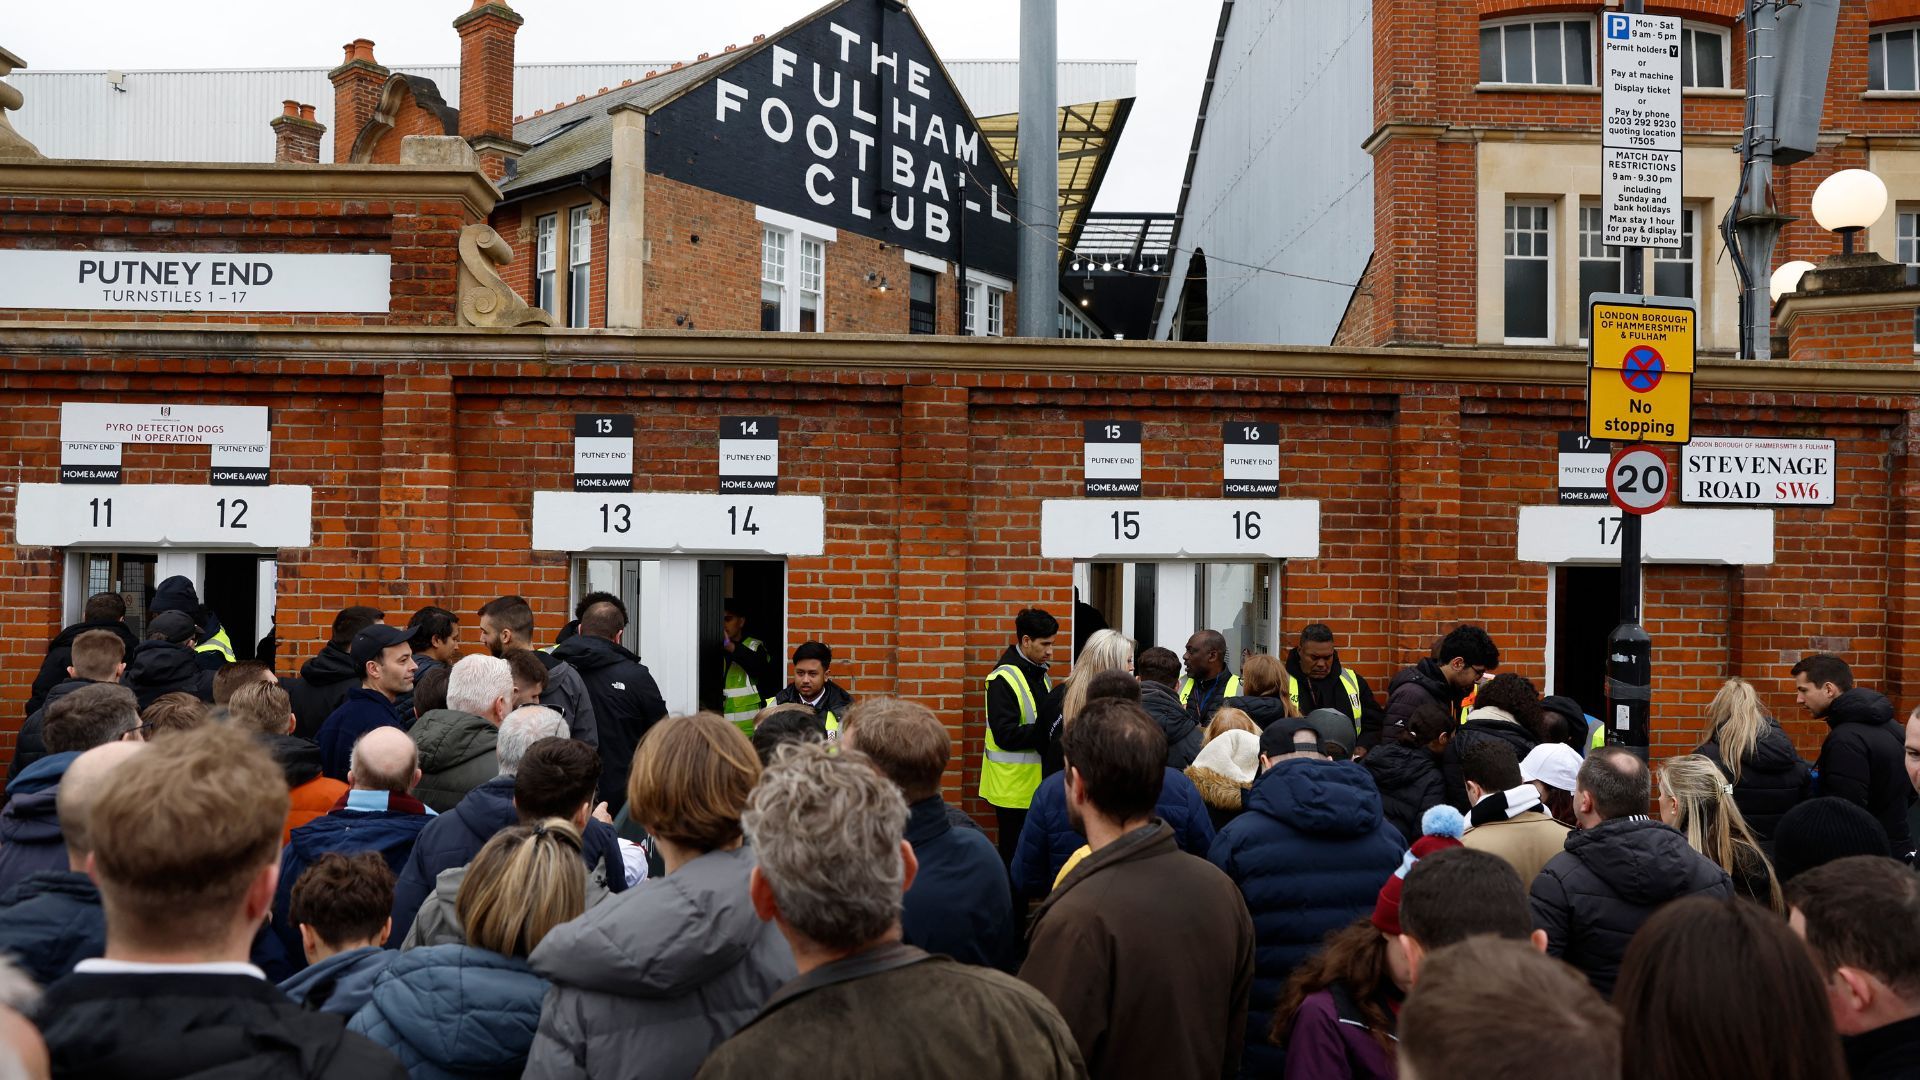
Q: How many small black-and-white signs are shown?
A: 7